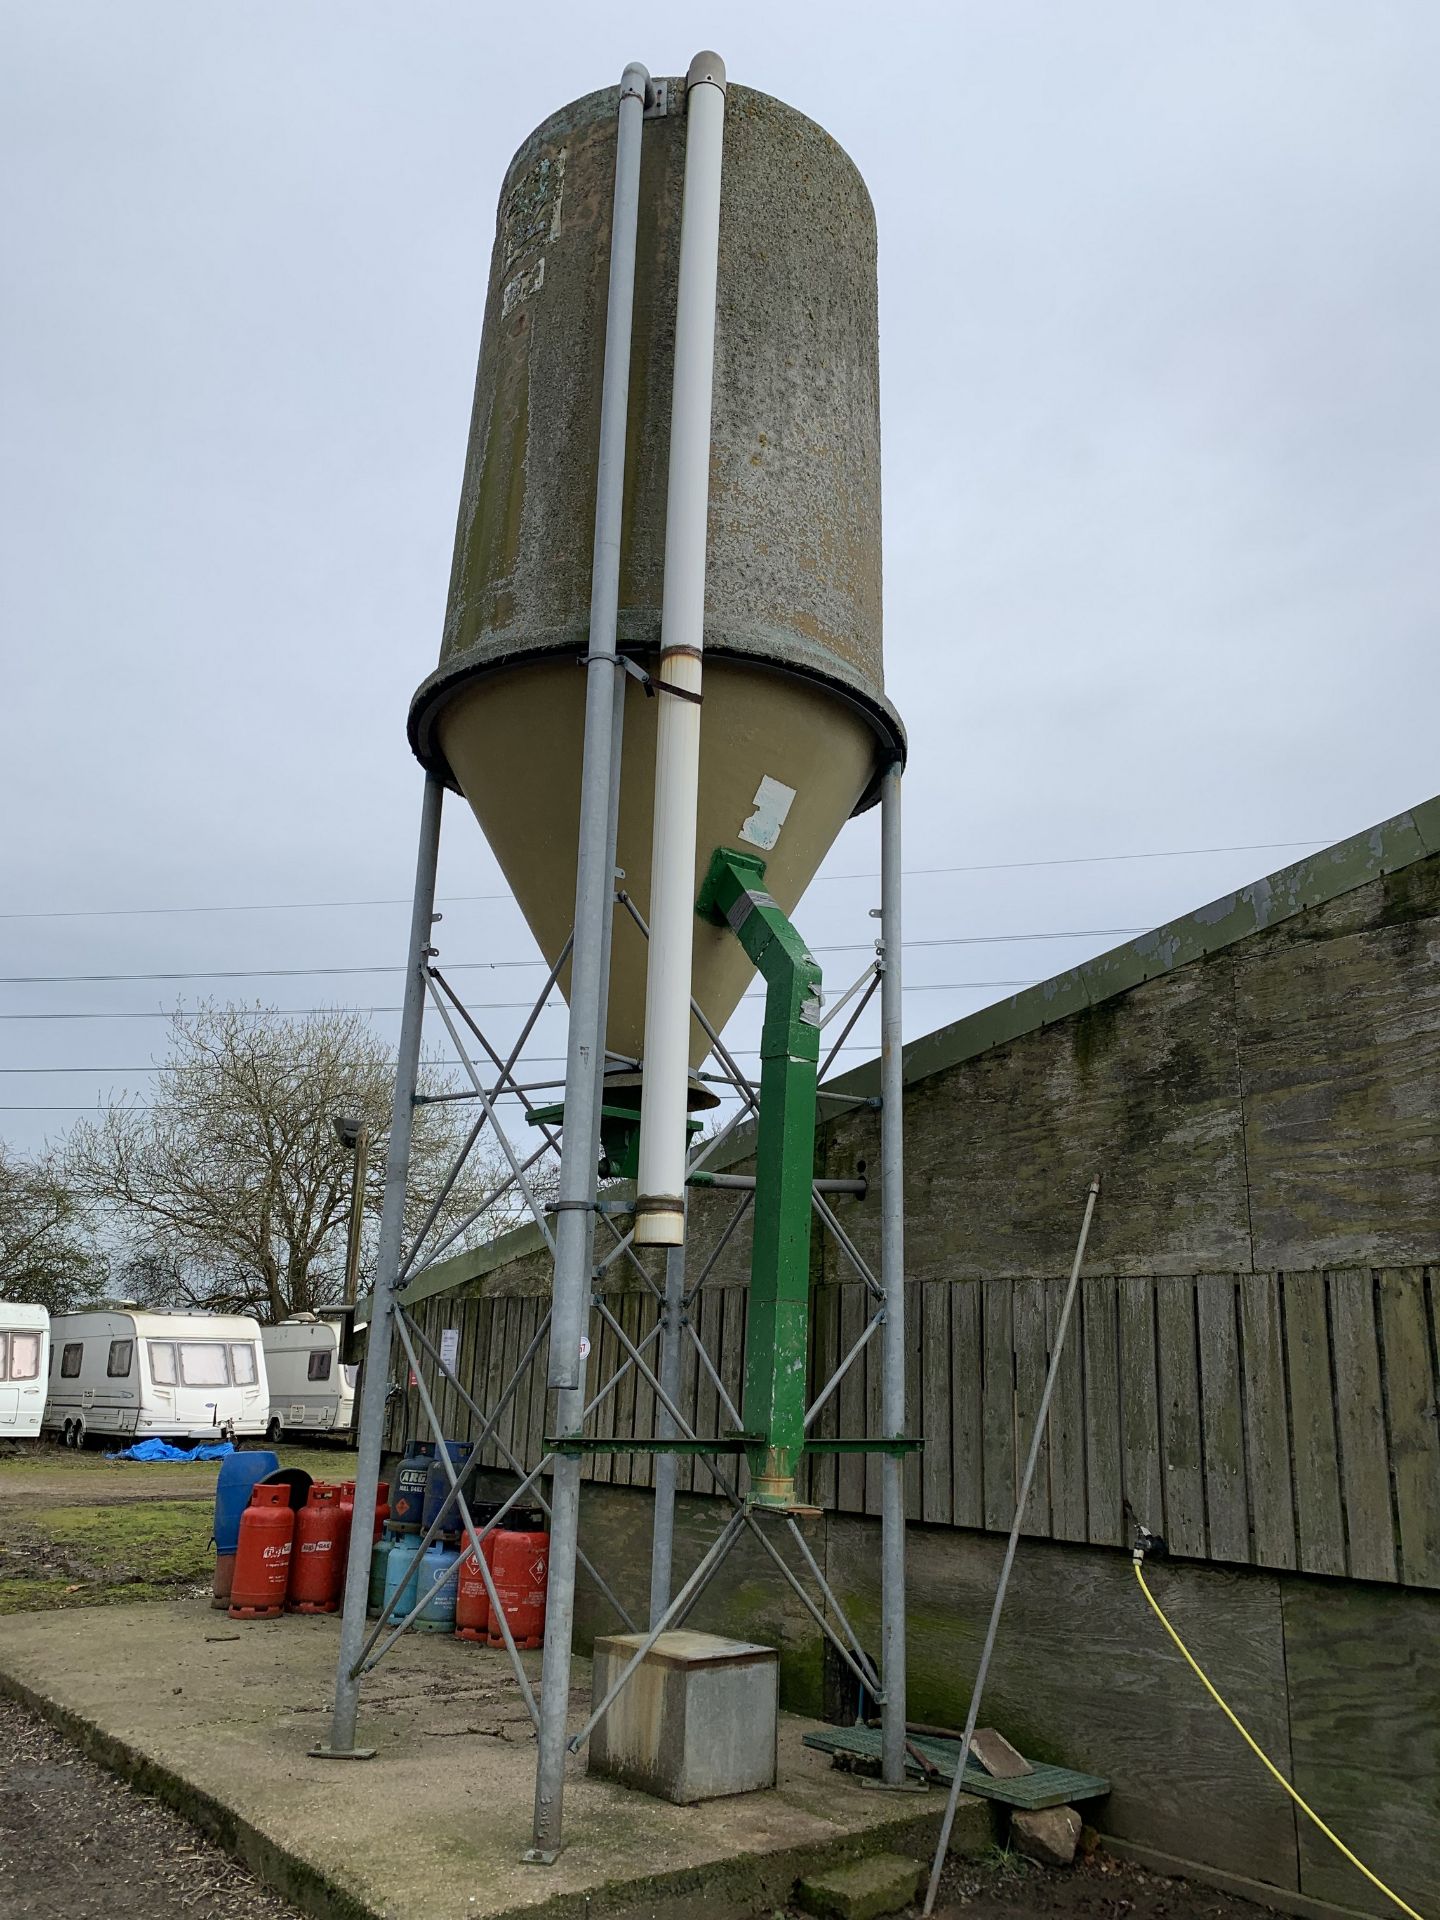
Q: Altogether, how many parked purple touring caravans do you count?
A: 0